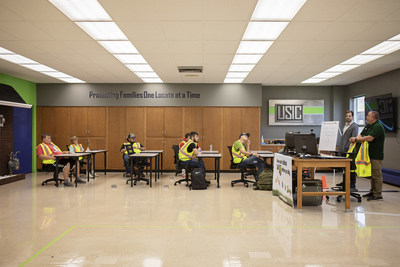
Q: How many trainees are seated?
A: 6